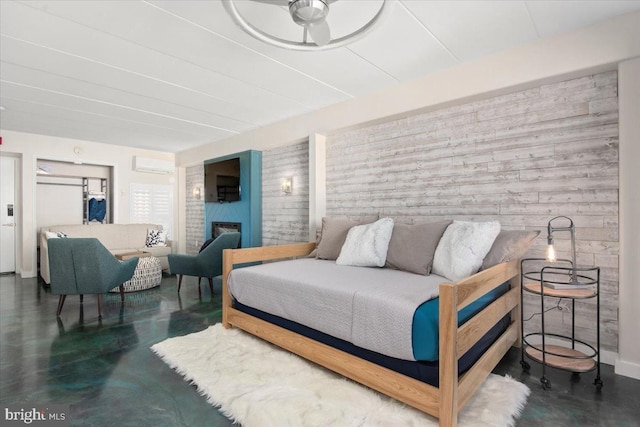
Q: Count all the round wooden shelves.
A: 2